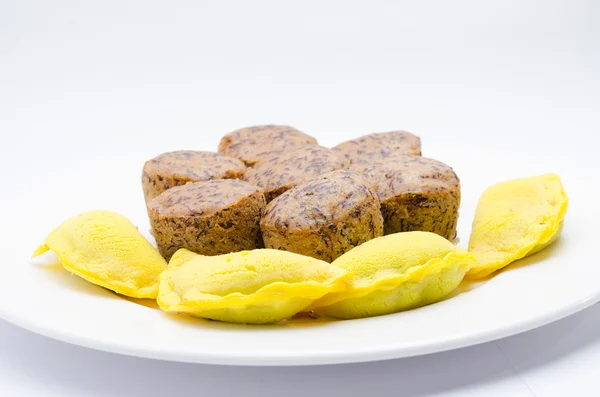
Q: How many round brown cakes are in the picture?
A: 7